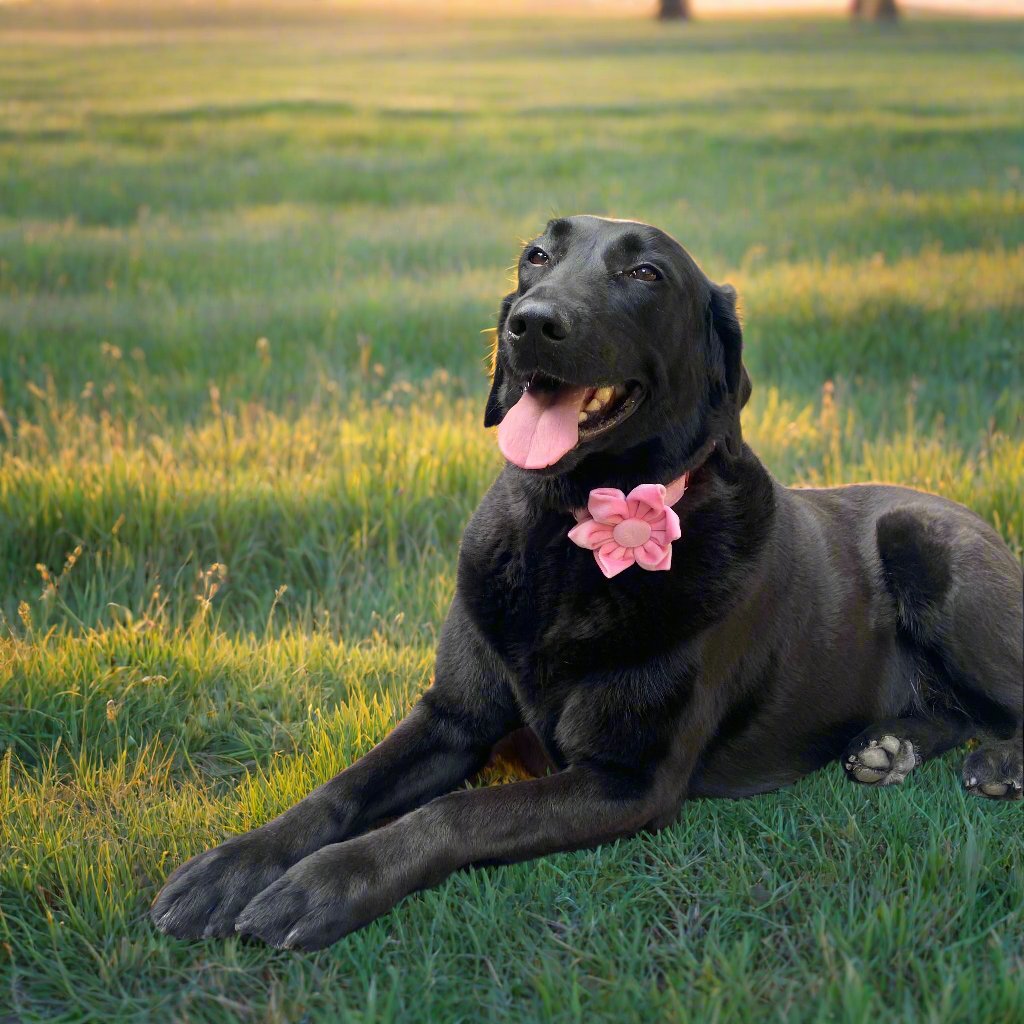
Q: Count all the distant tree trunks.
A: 2